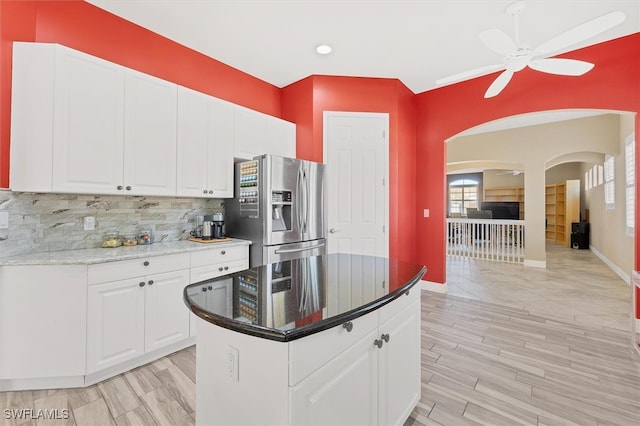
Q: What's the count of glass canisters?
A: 3